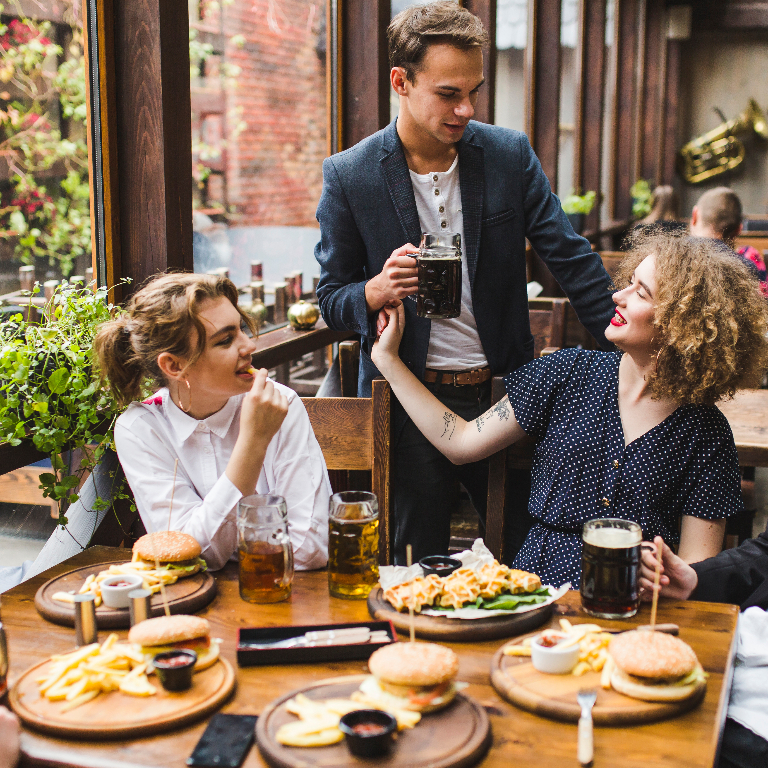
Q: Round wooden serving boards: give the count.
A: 5